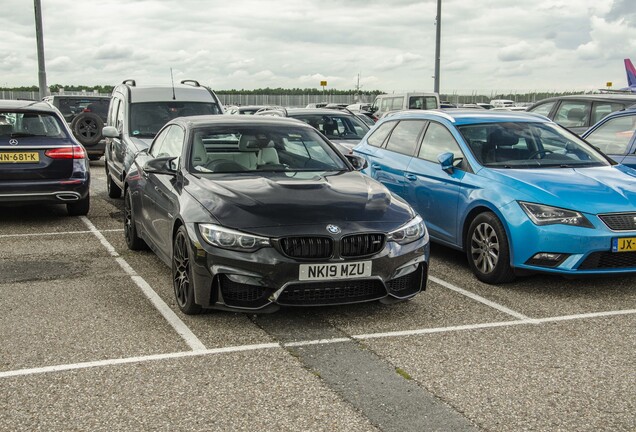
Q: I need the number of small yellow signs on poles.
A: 2